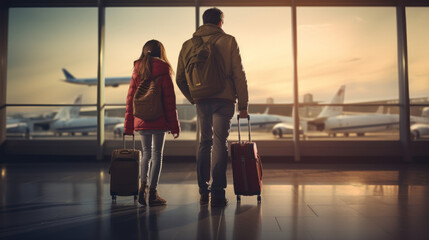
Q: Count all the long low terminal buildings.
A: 1